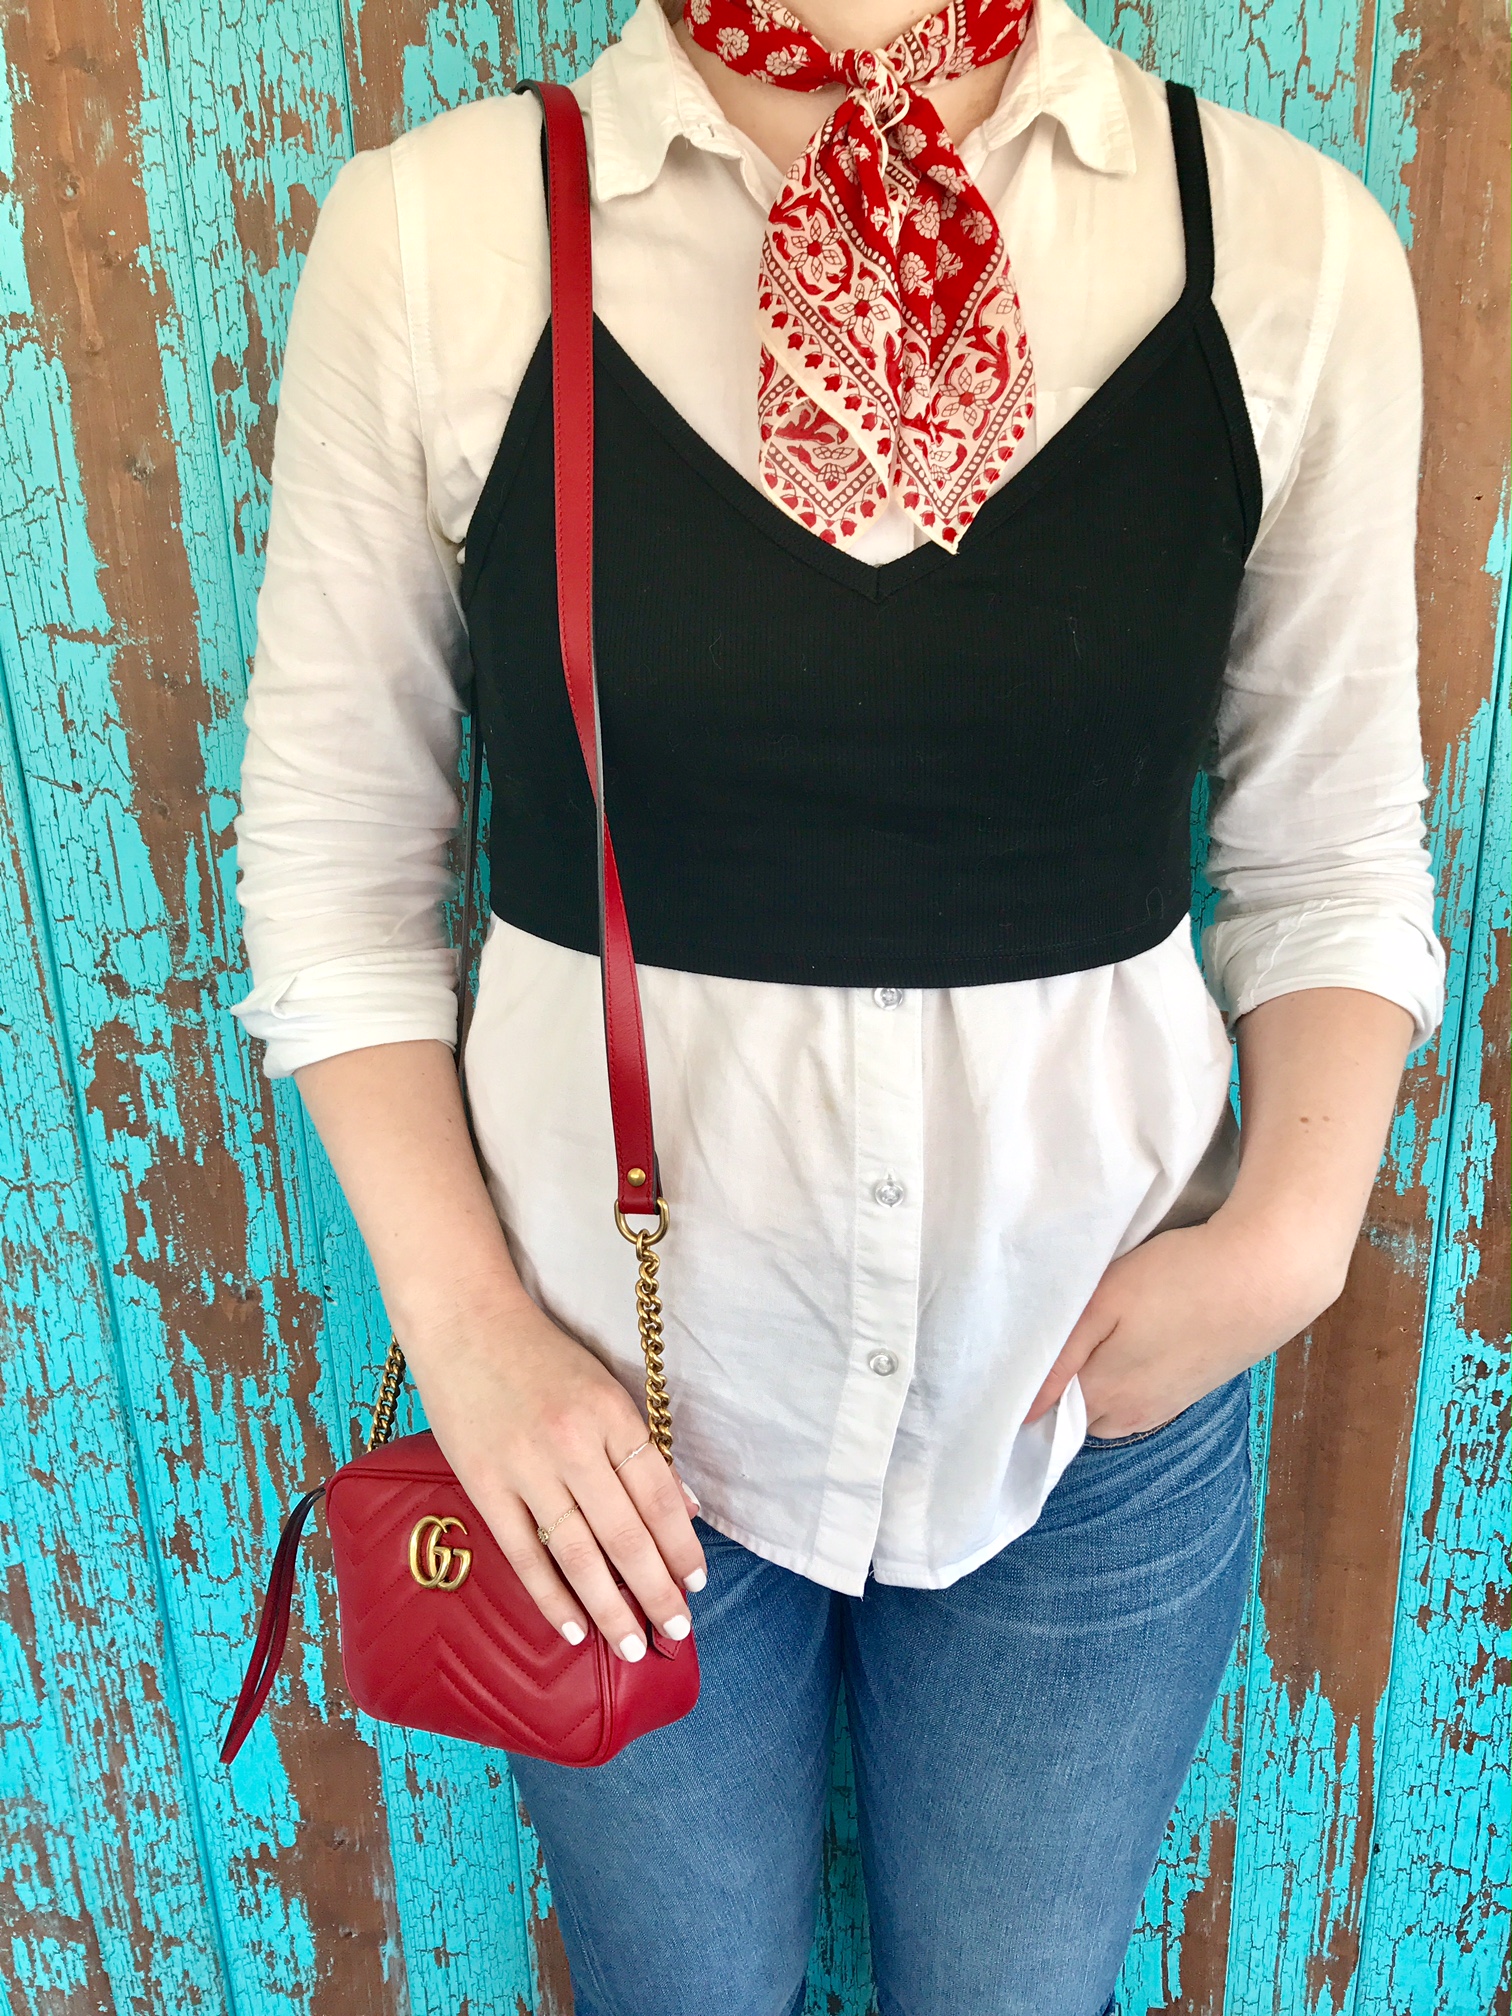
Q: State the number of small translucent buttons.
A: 3